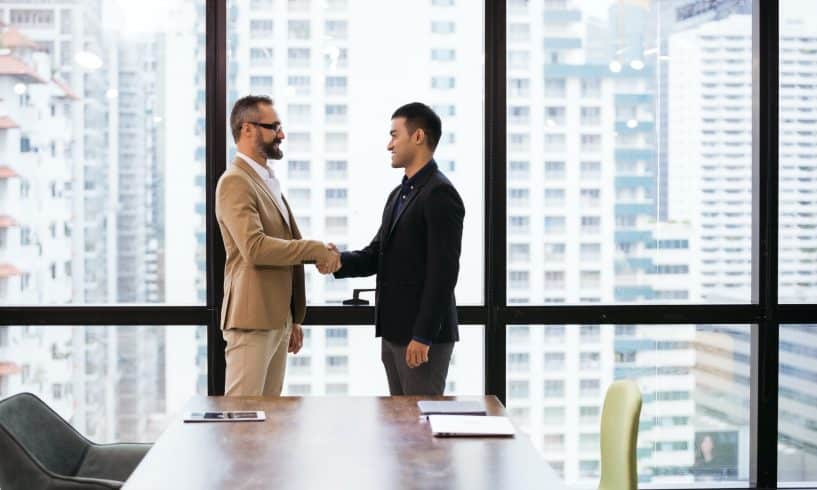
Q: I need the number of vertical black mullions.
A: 3